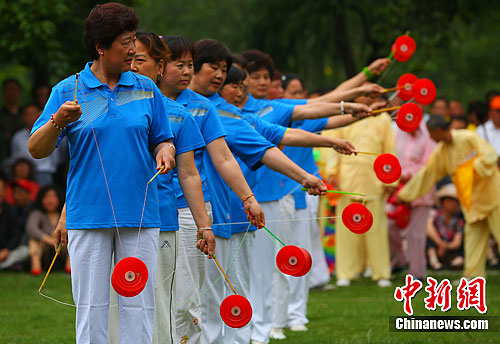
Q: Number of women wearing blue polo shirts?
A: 9